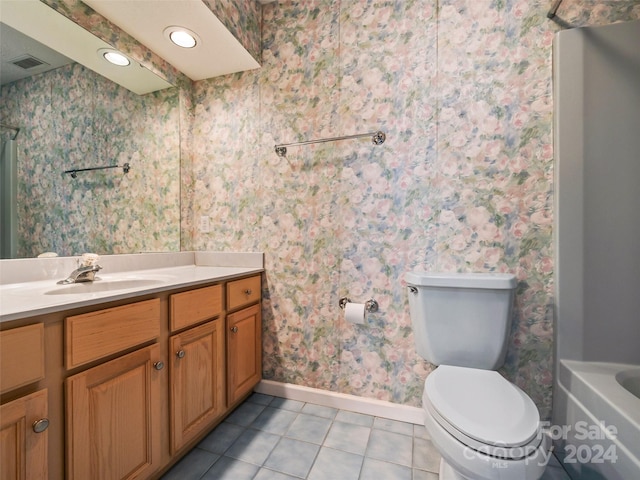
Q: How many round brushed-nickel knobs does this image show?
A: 5